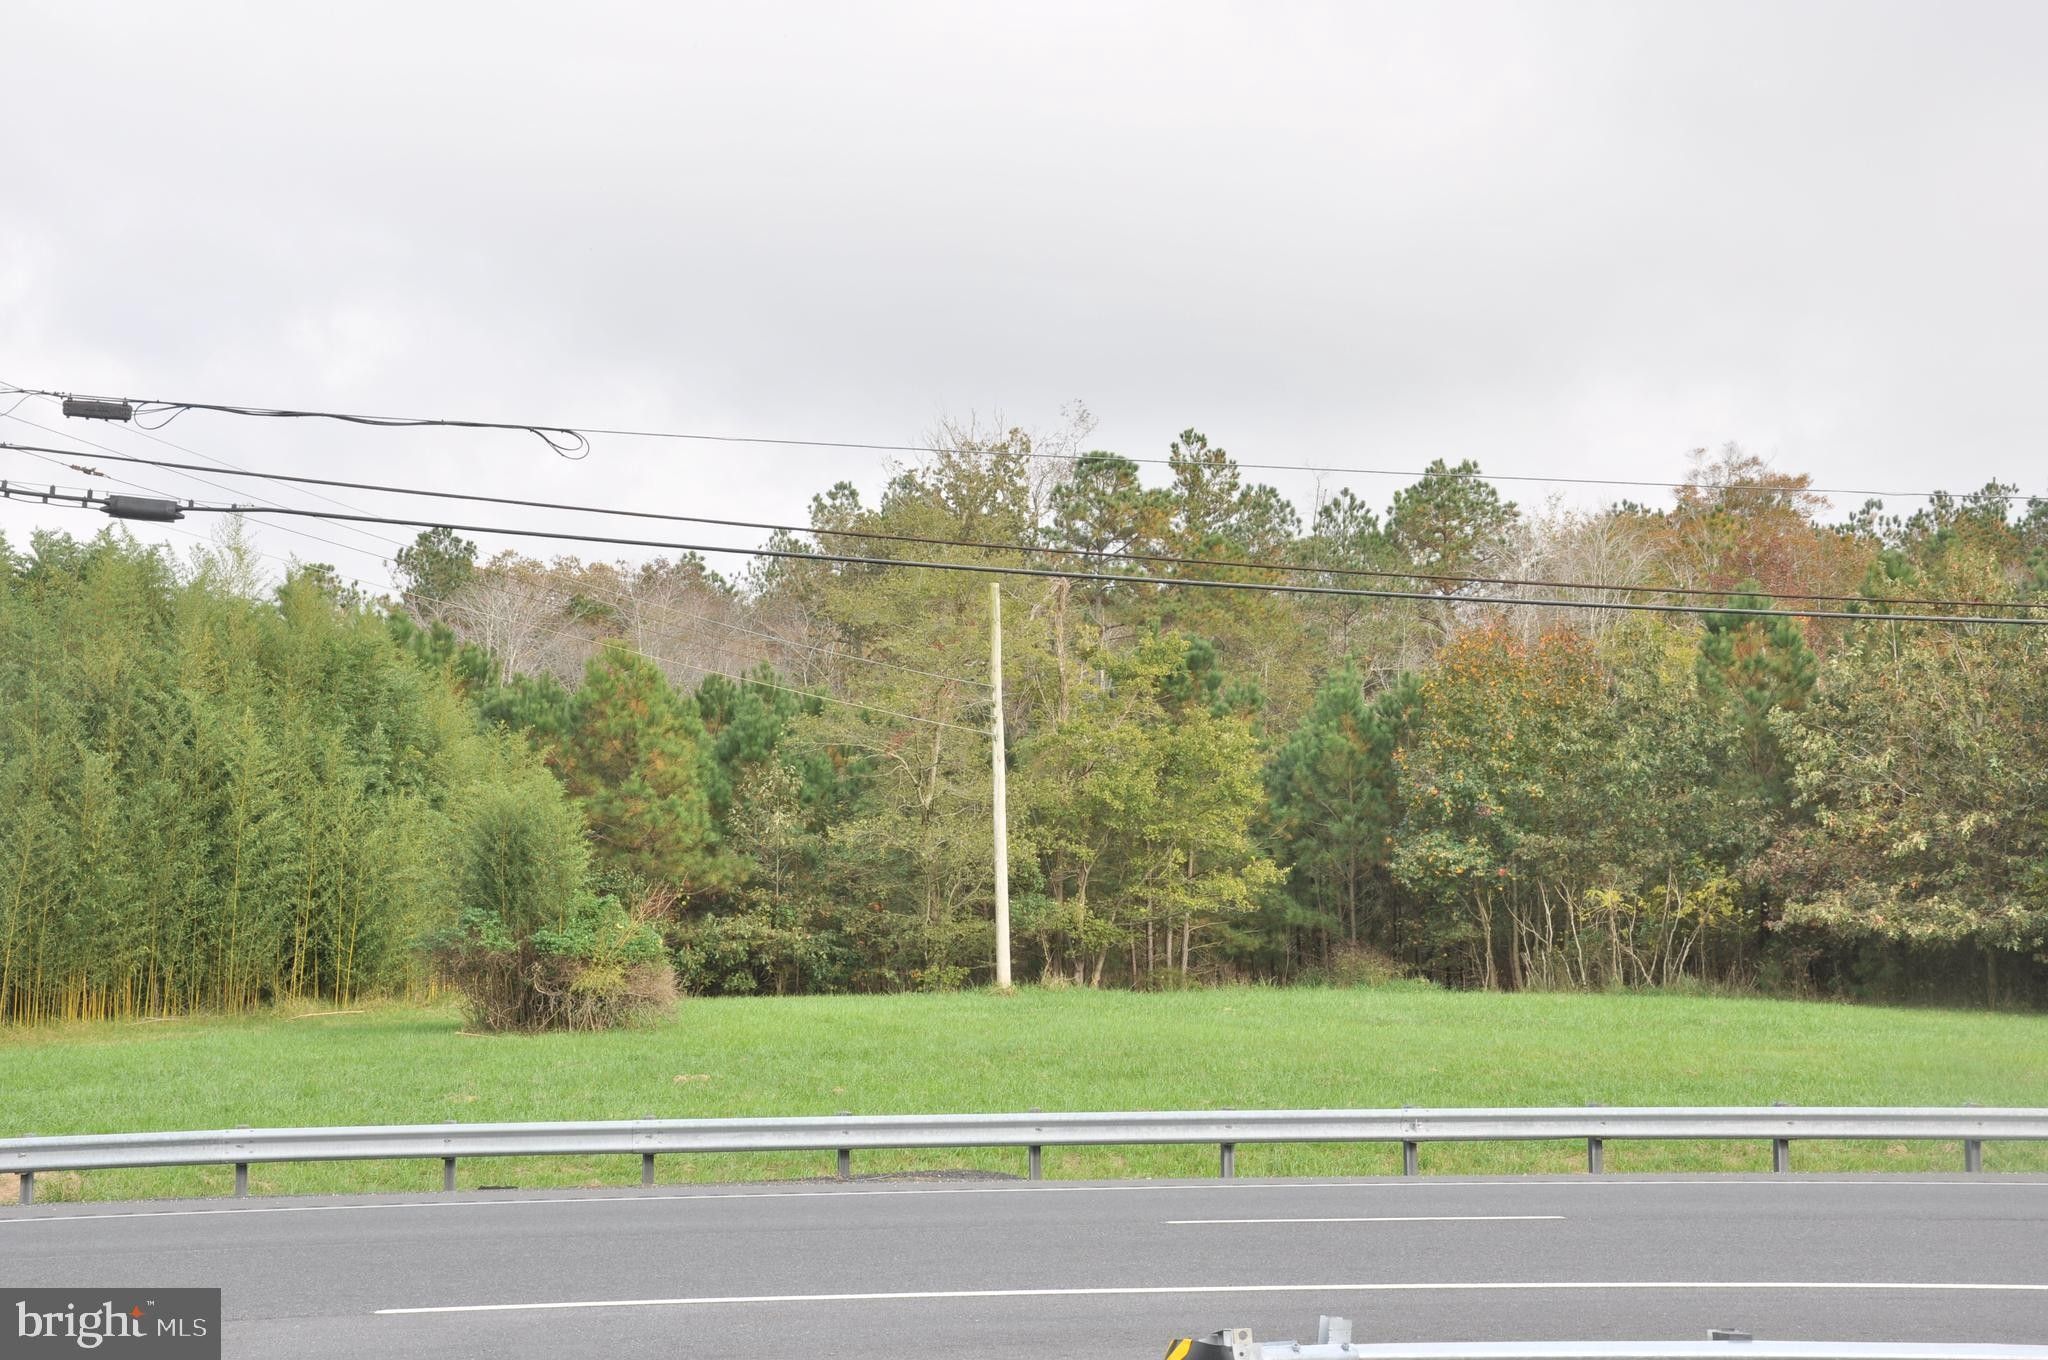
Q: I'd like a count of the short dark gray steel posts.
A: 11